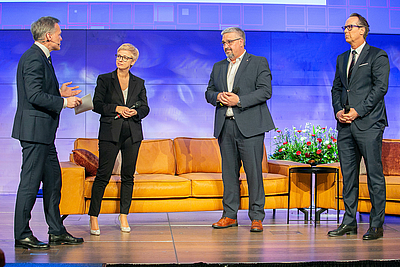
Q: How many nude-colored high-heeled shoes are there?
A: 2